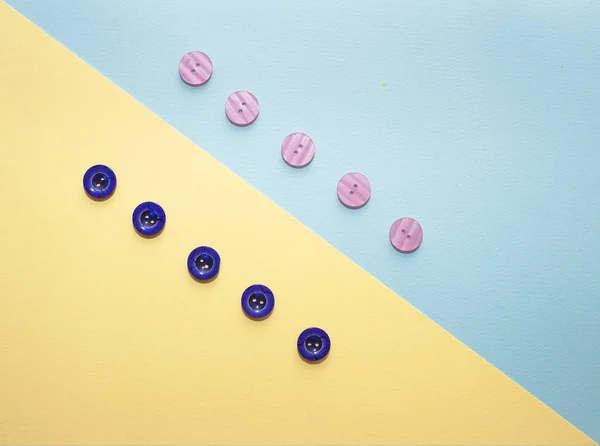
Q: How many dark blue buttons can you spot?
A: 5